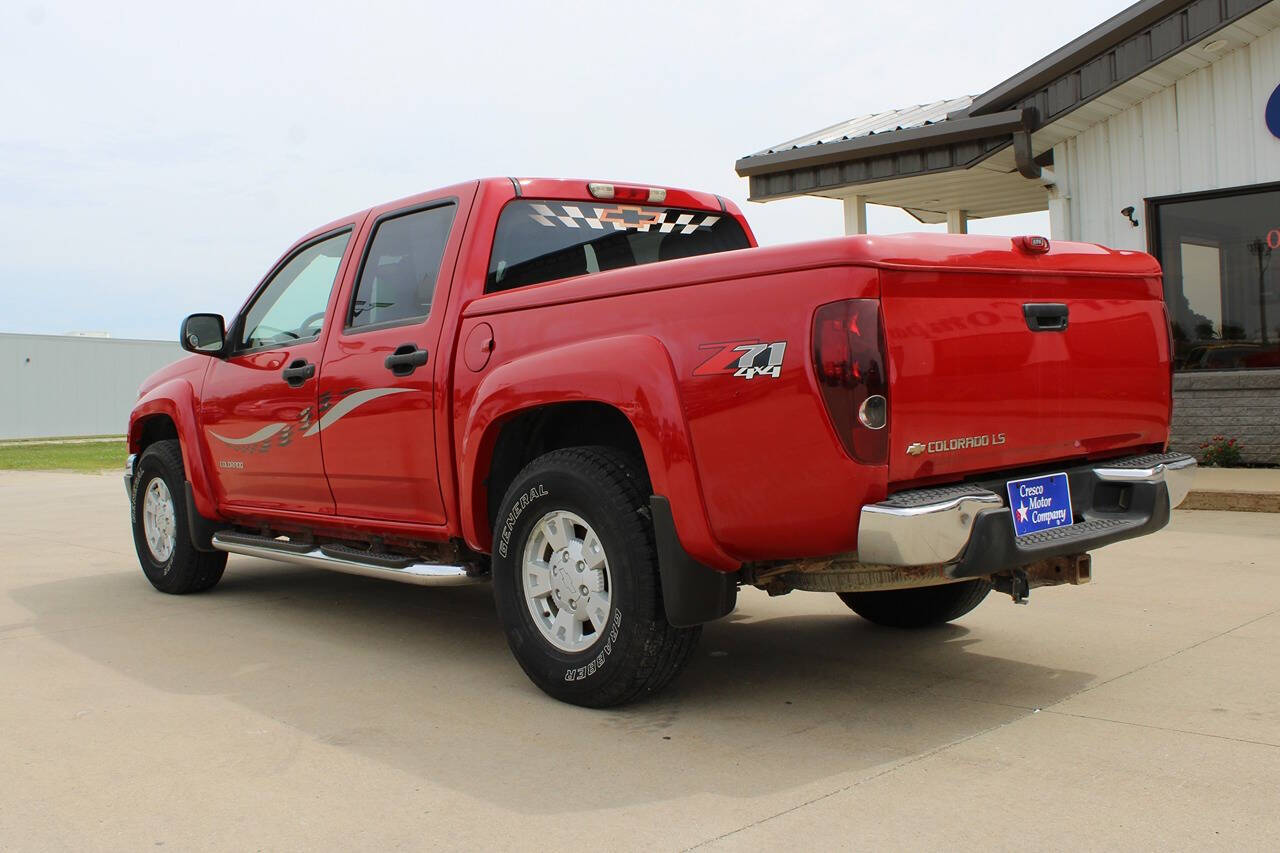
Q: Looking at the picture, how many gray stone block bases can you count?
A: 1